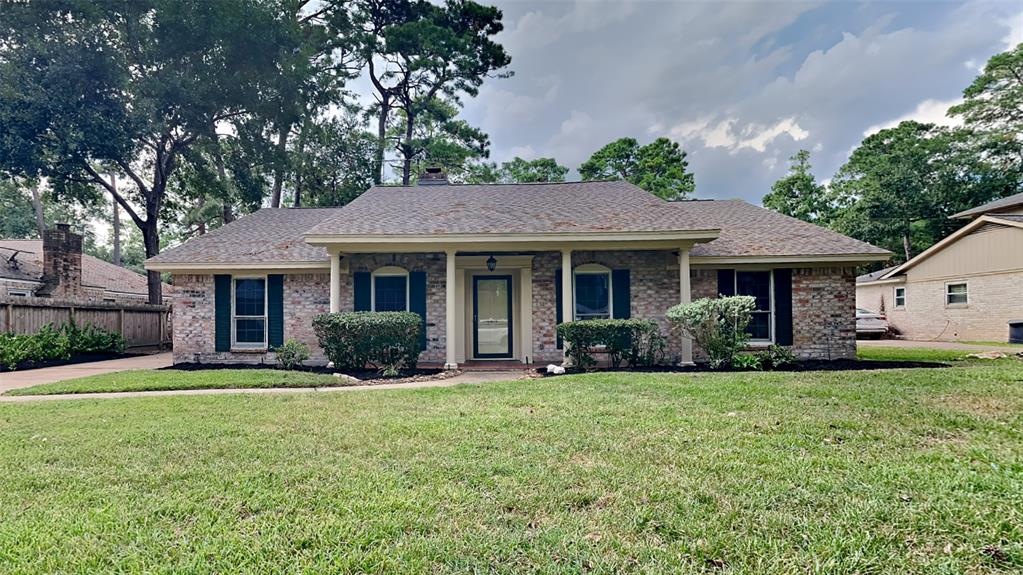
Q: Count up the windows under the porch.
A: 2